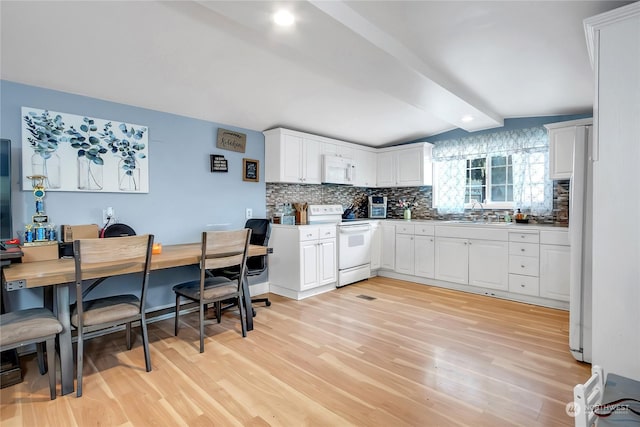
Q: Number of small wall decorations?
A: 3